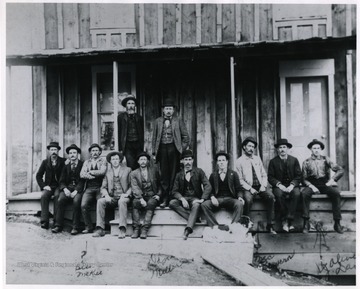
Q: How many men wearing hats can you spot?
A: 12